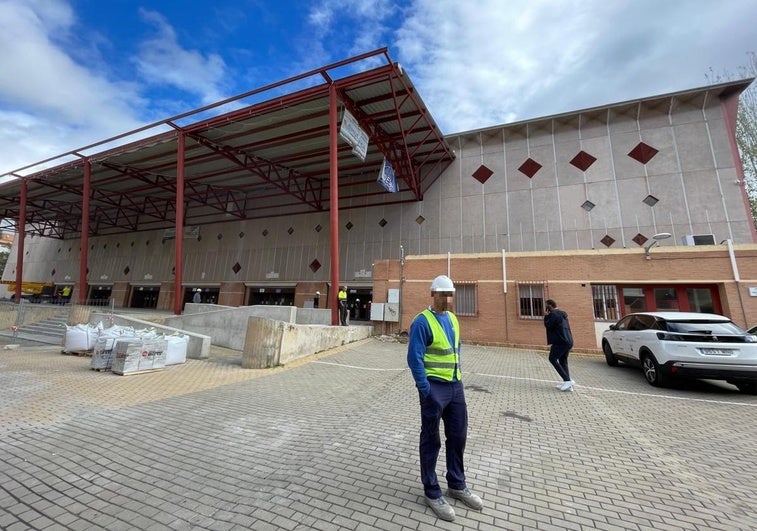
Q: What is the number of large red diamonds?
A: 4